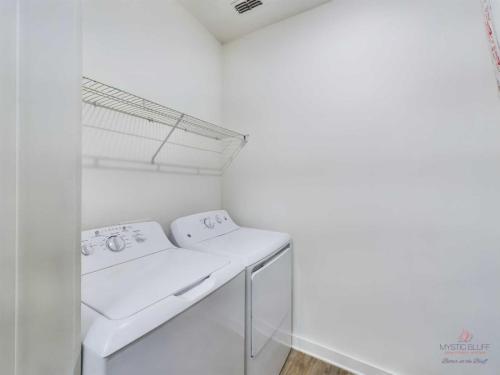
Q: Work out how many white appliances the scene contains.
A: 2